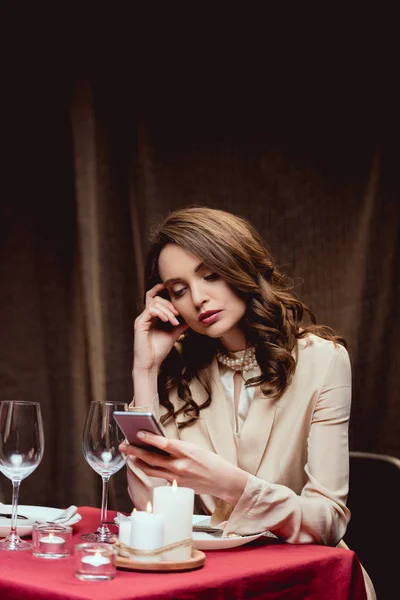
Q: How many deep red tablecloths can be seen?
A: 1